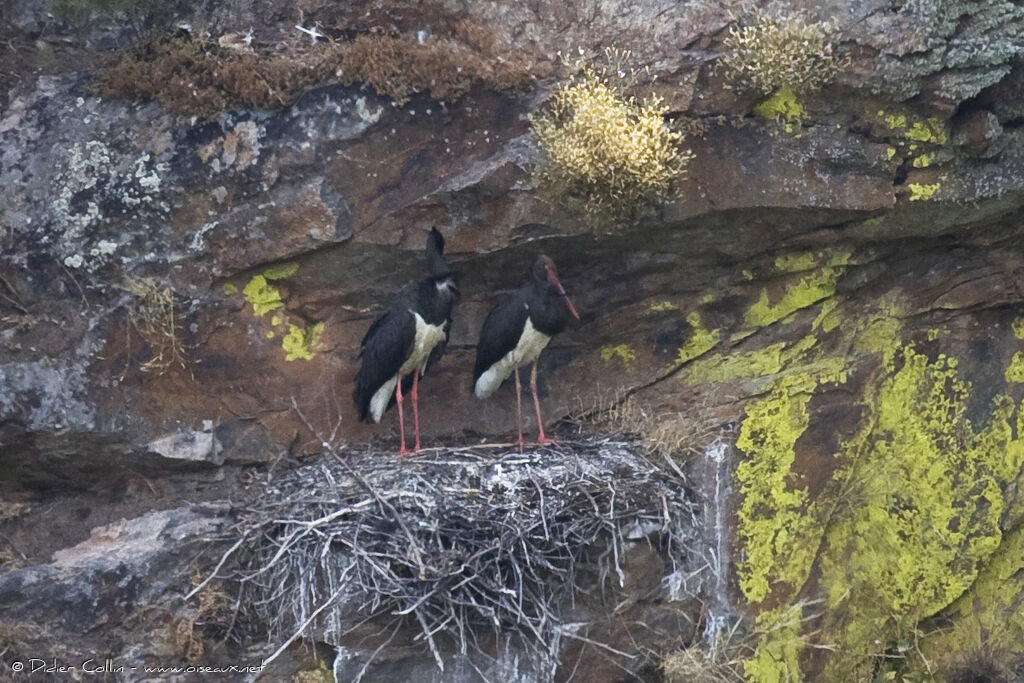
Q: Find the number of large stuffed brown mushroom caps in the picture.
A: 0